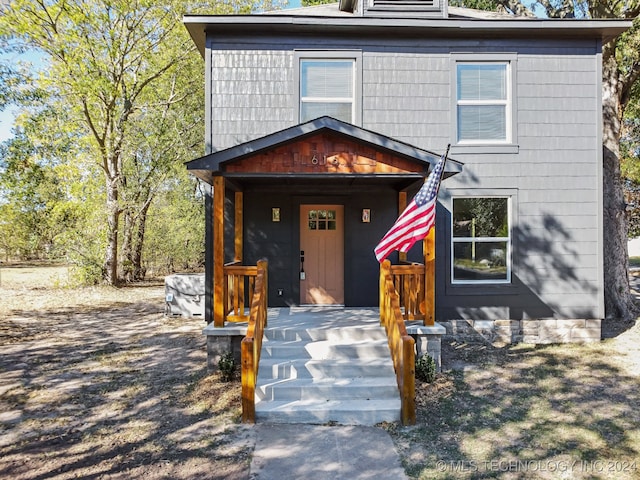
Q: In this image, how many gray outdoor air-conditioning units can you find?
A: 1